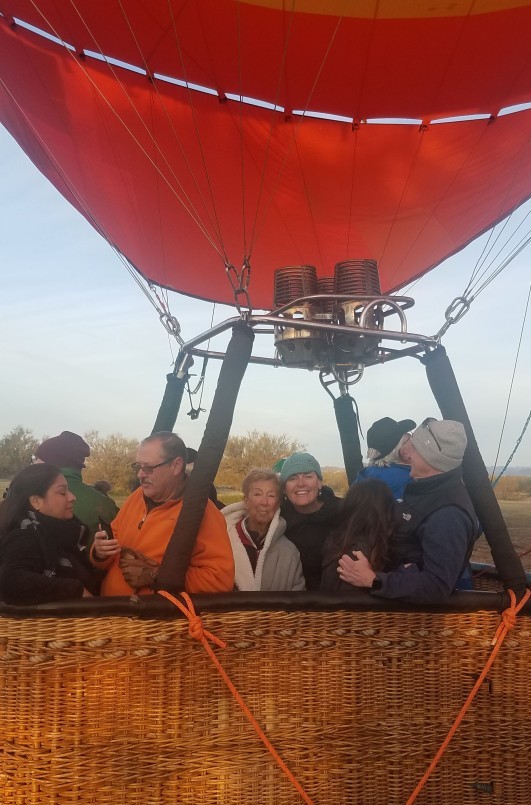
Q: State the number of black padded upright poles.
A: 4